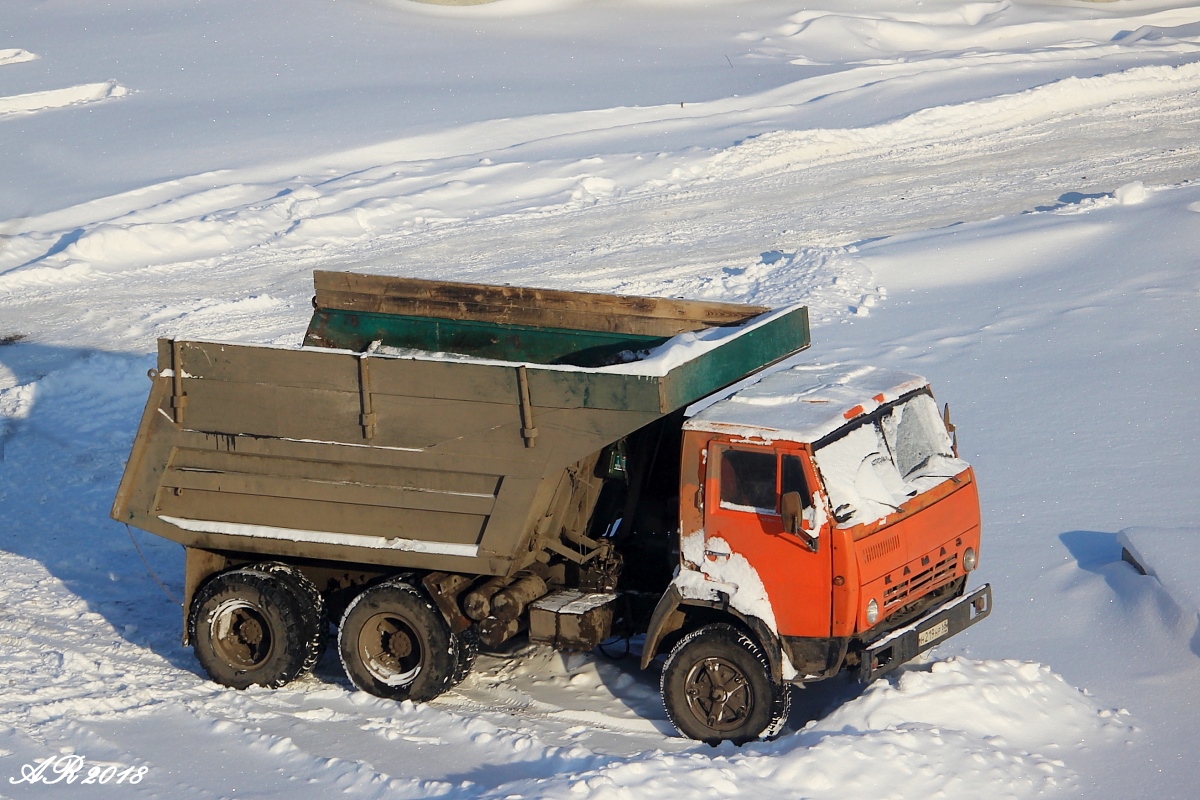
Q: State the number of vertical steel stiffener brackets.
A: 3